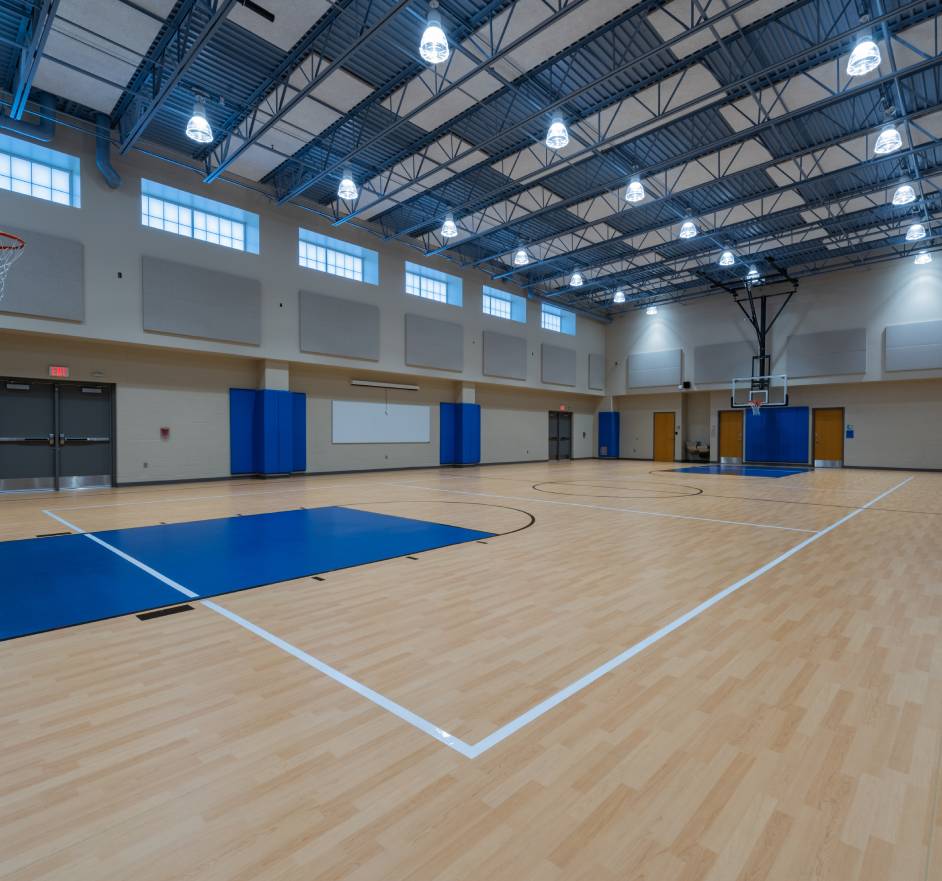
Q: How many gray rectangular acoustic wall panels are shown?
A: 11